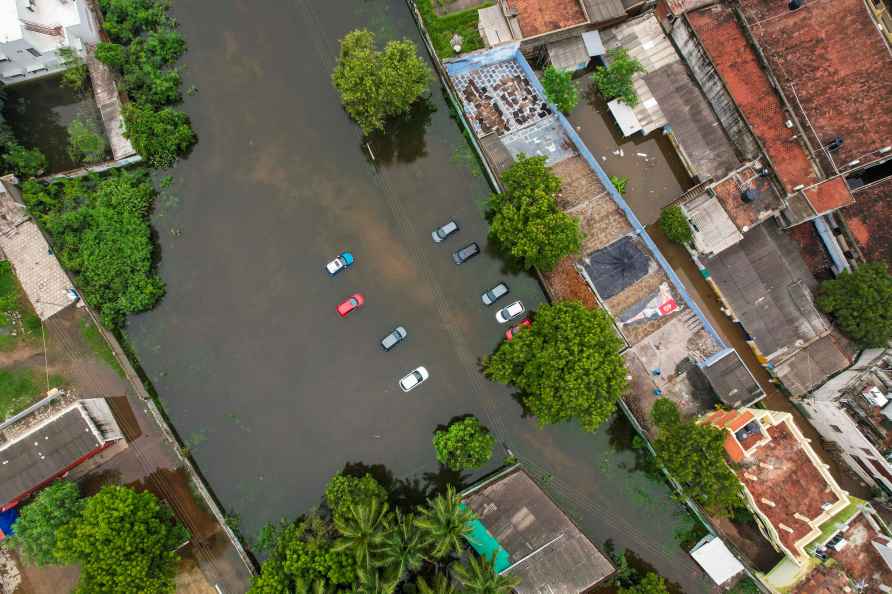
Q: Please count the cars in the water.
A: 9